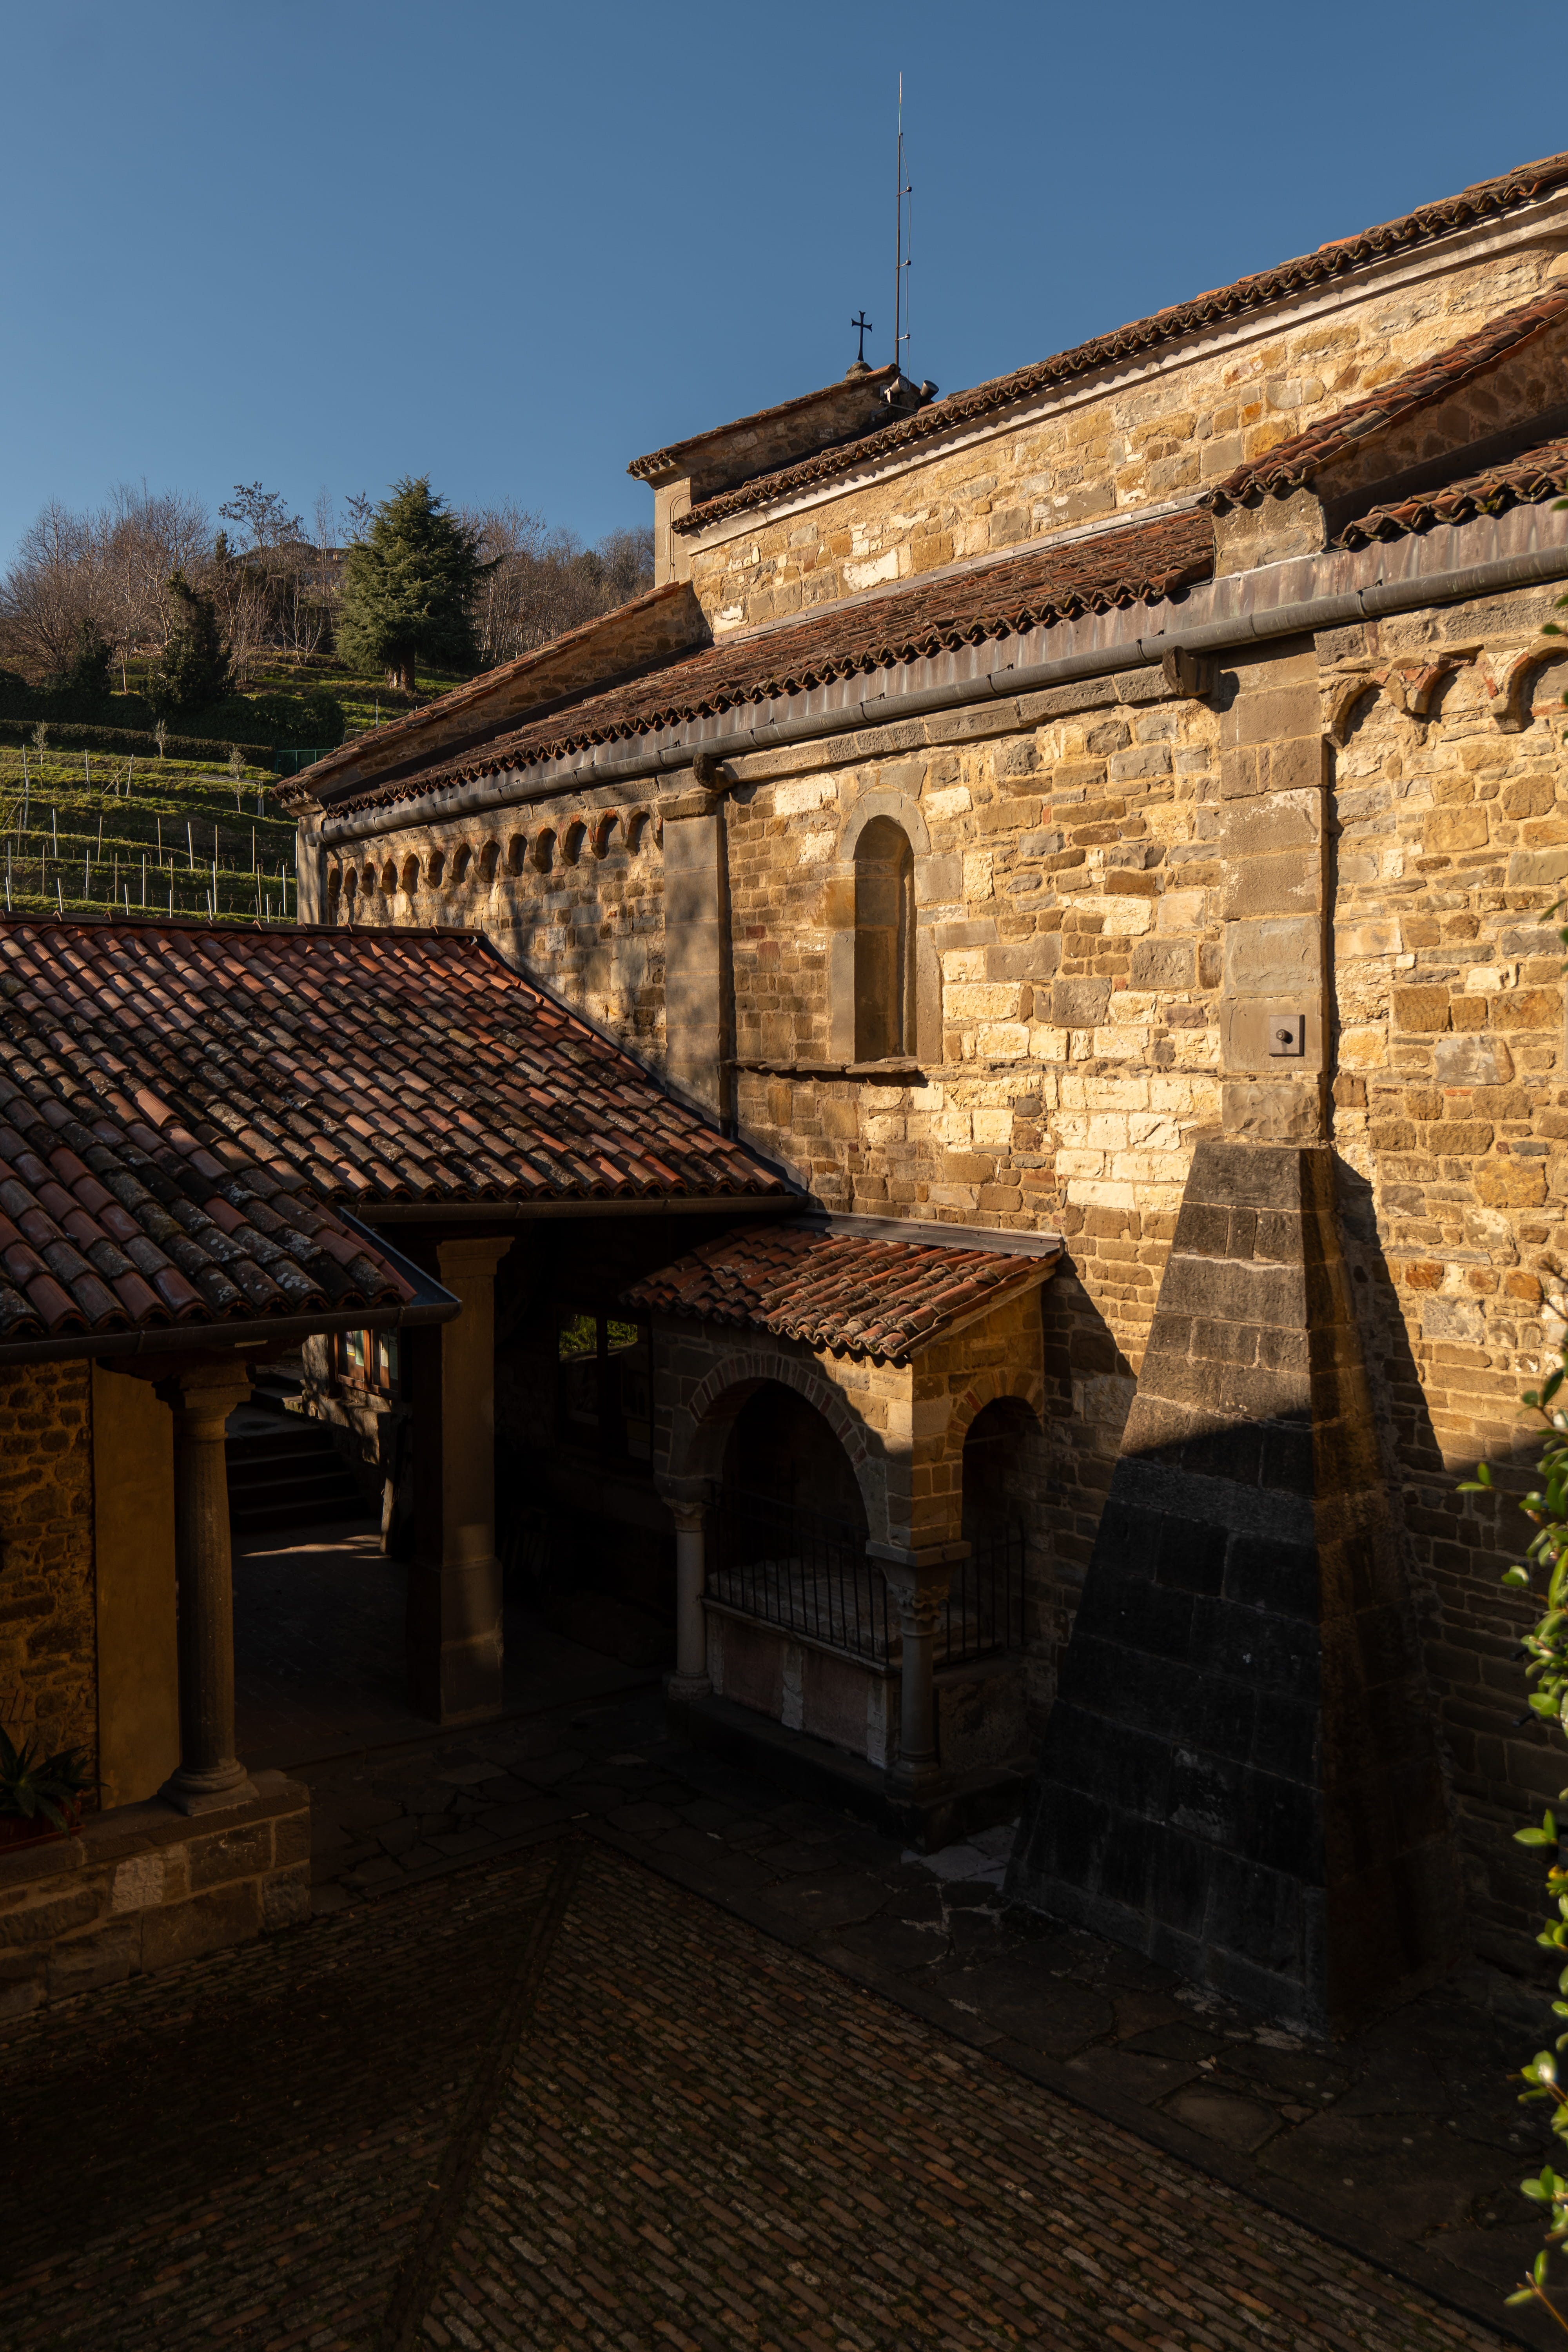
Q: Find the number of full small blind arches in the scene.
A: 15